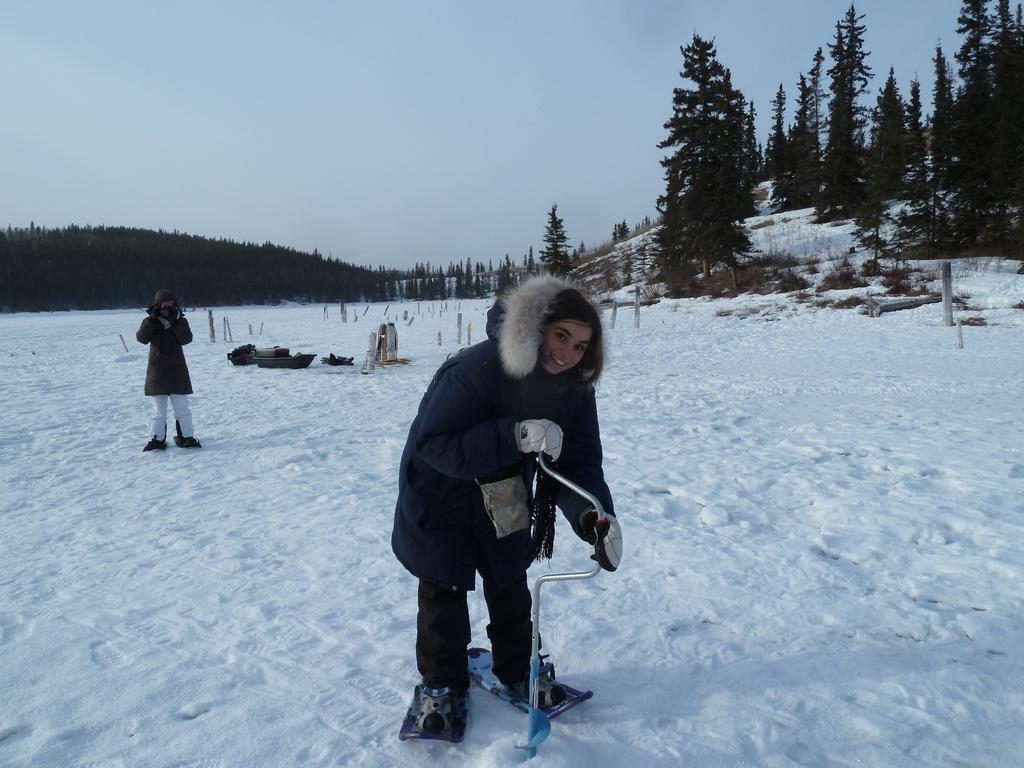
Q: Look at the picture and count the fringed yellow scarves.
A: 0